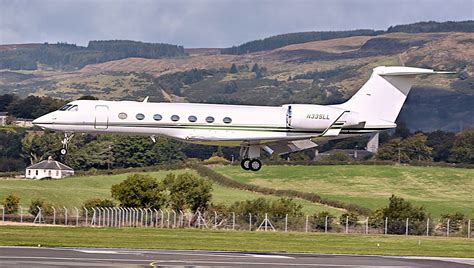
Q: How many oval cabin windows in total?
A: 7